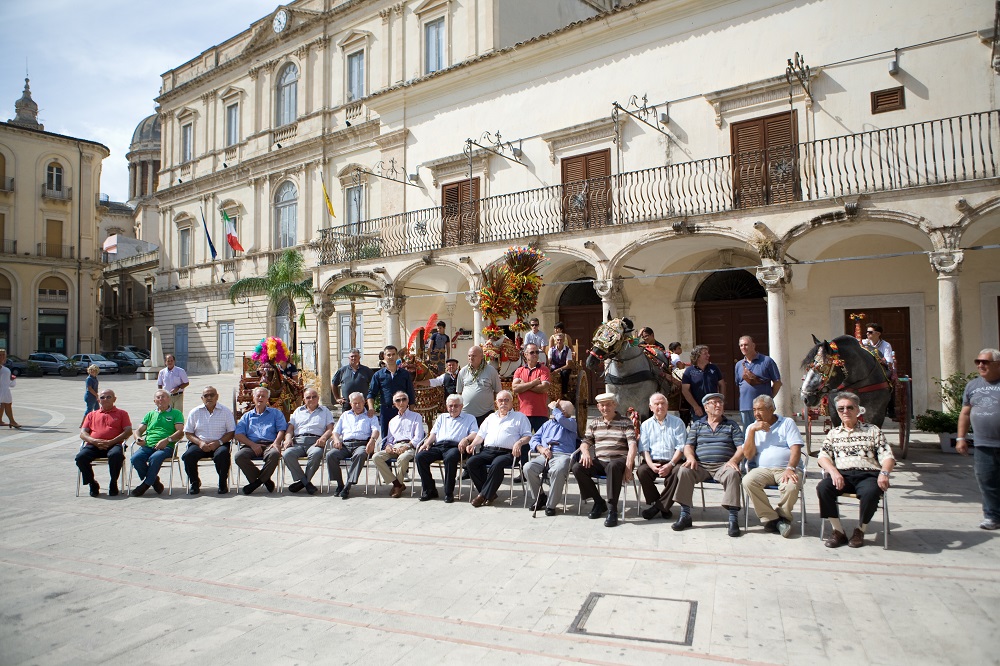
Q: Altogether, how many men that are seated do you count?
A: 15